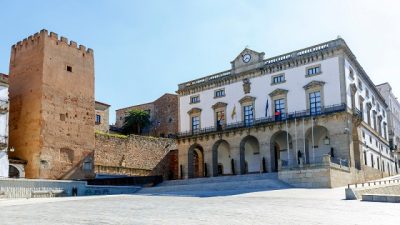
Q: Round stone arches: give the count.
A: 5